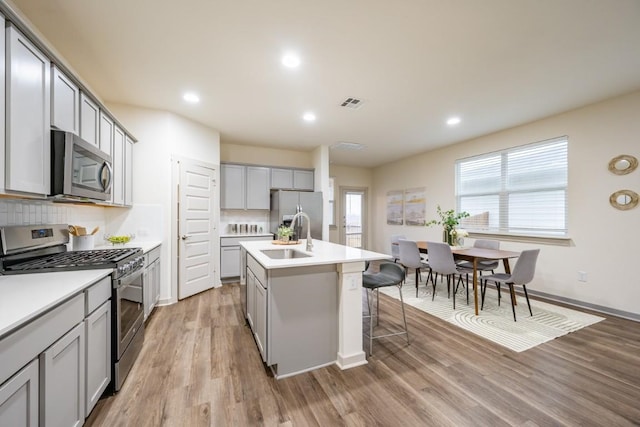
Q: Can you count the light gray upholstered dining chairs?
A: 5